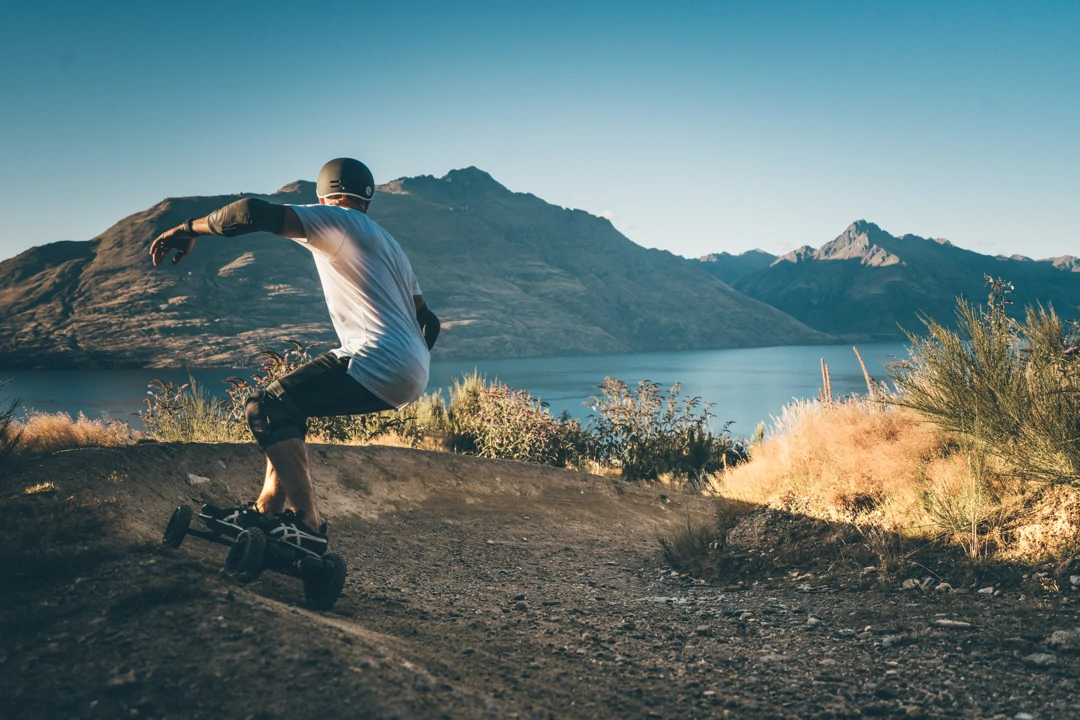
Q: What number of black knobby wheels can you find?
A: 3